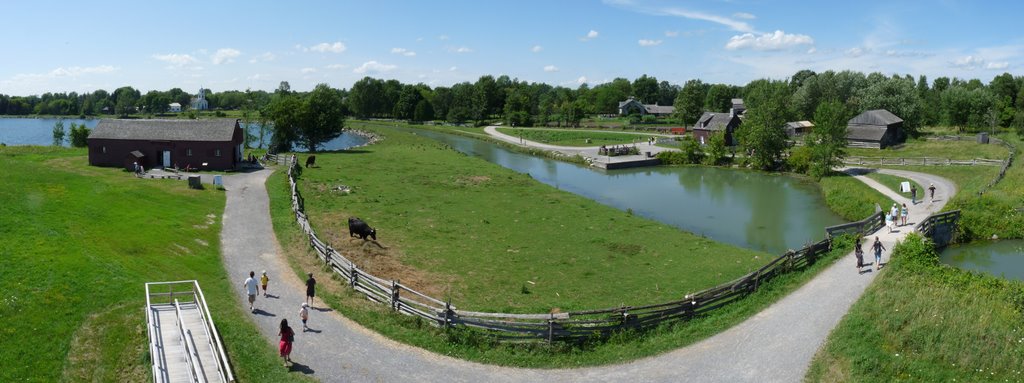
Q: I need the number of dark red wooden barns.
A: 1